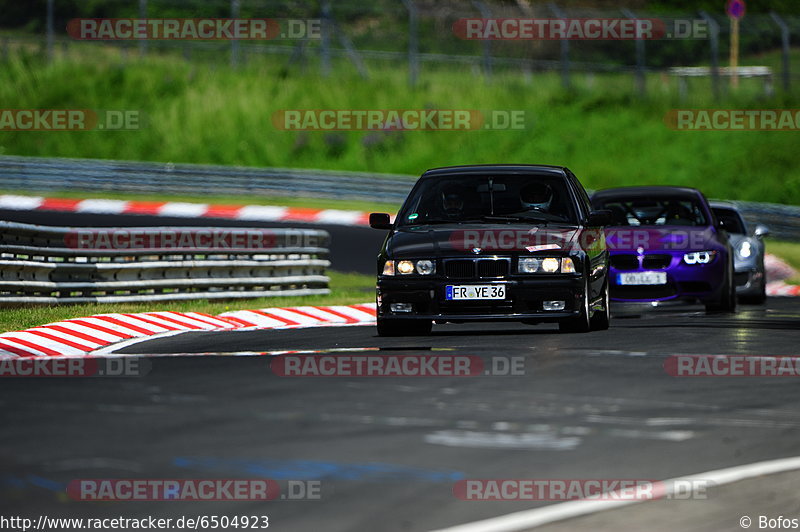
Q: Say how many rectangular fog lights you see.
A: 2